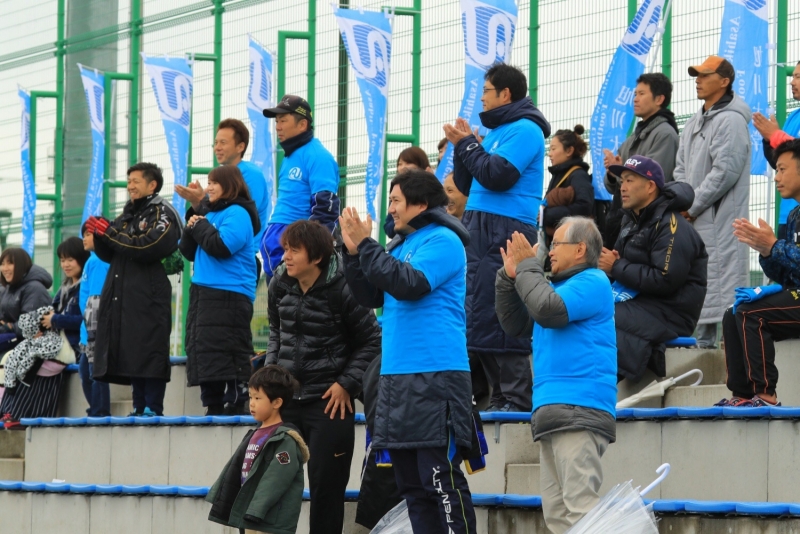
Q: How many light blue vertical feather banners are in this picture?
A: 8